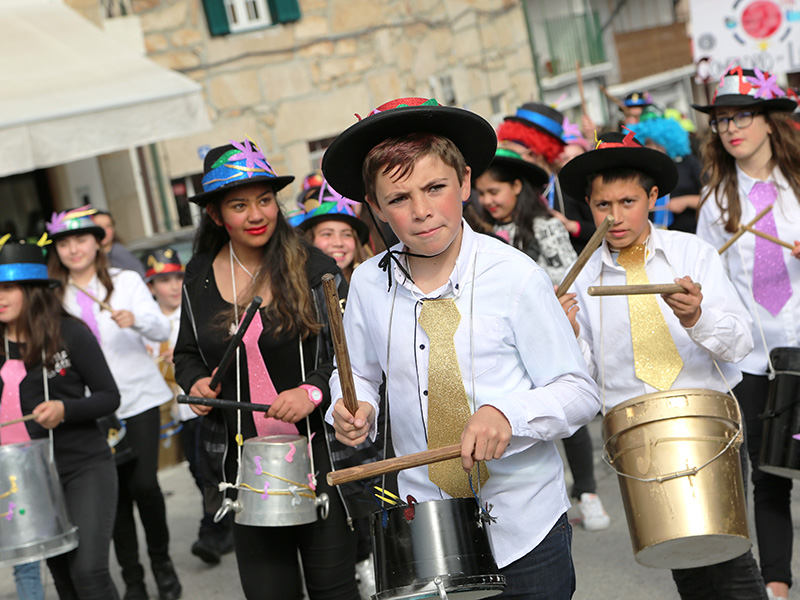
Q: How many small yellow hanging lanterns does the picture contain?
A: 0